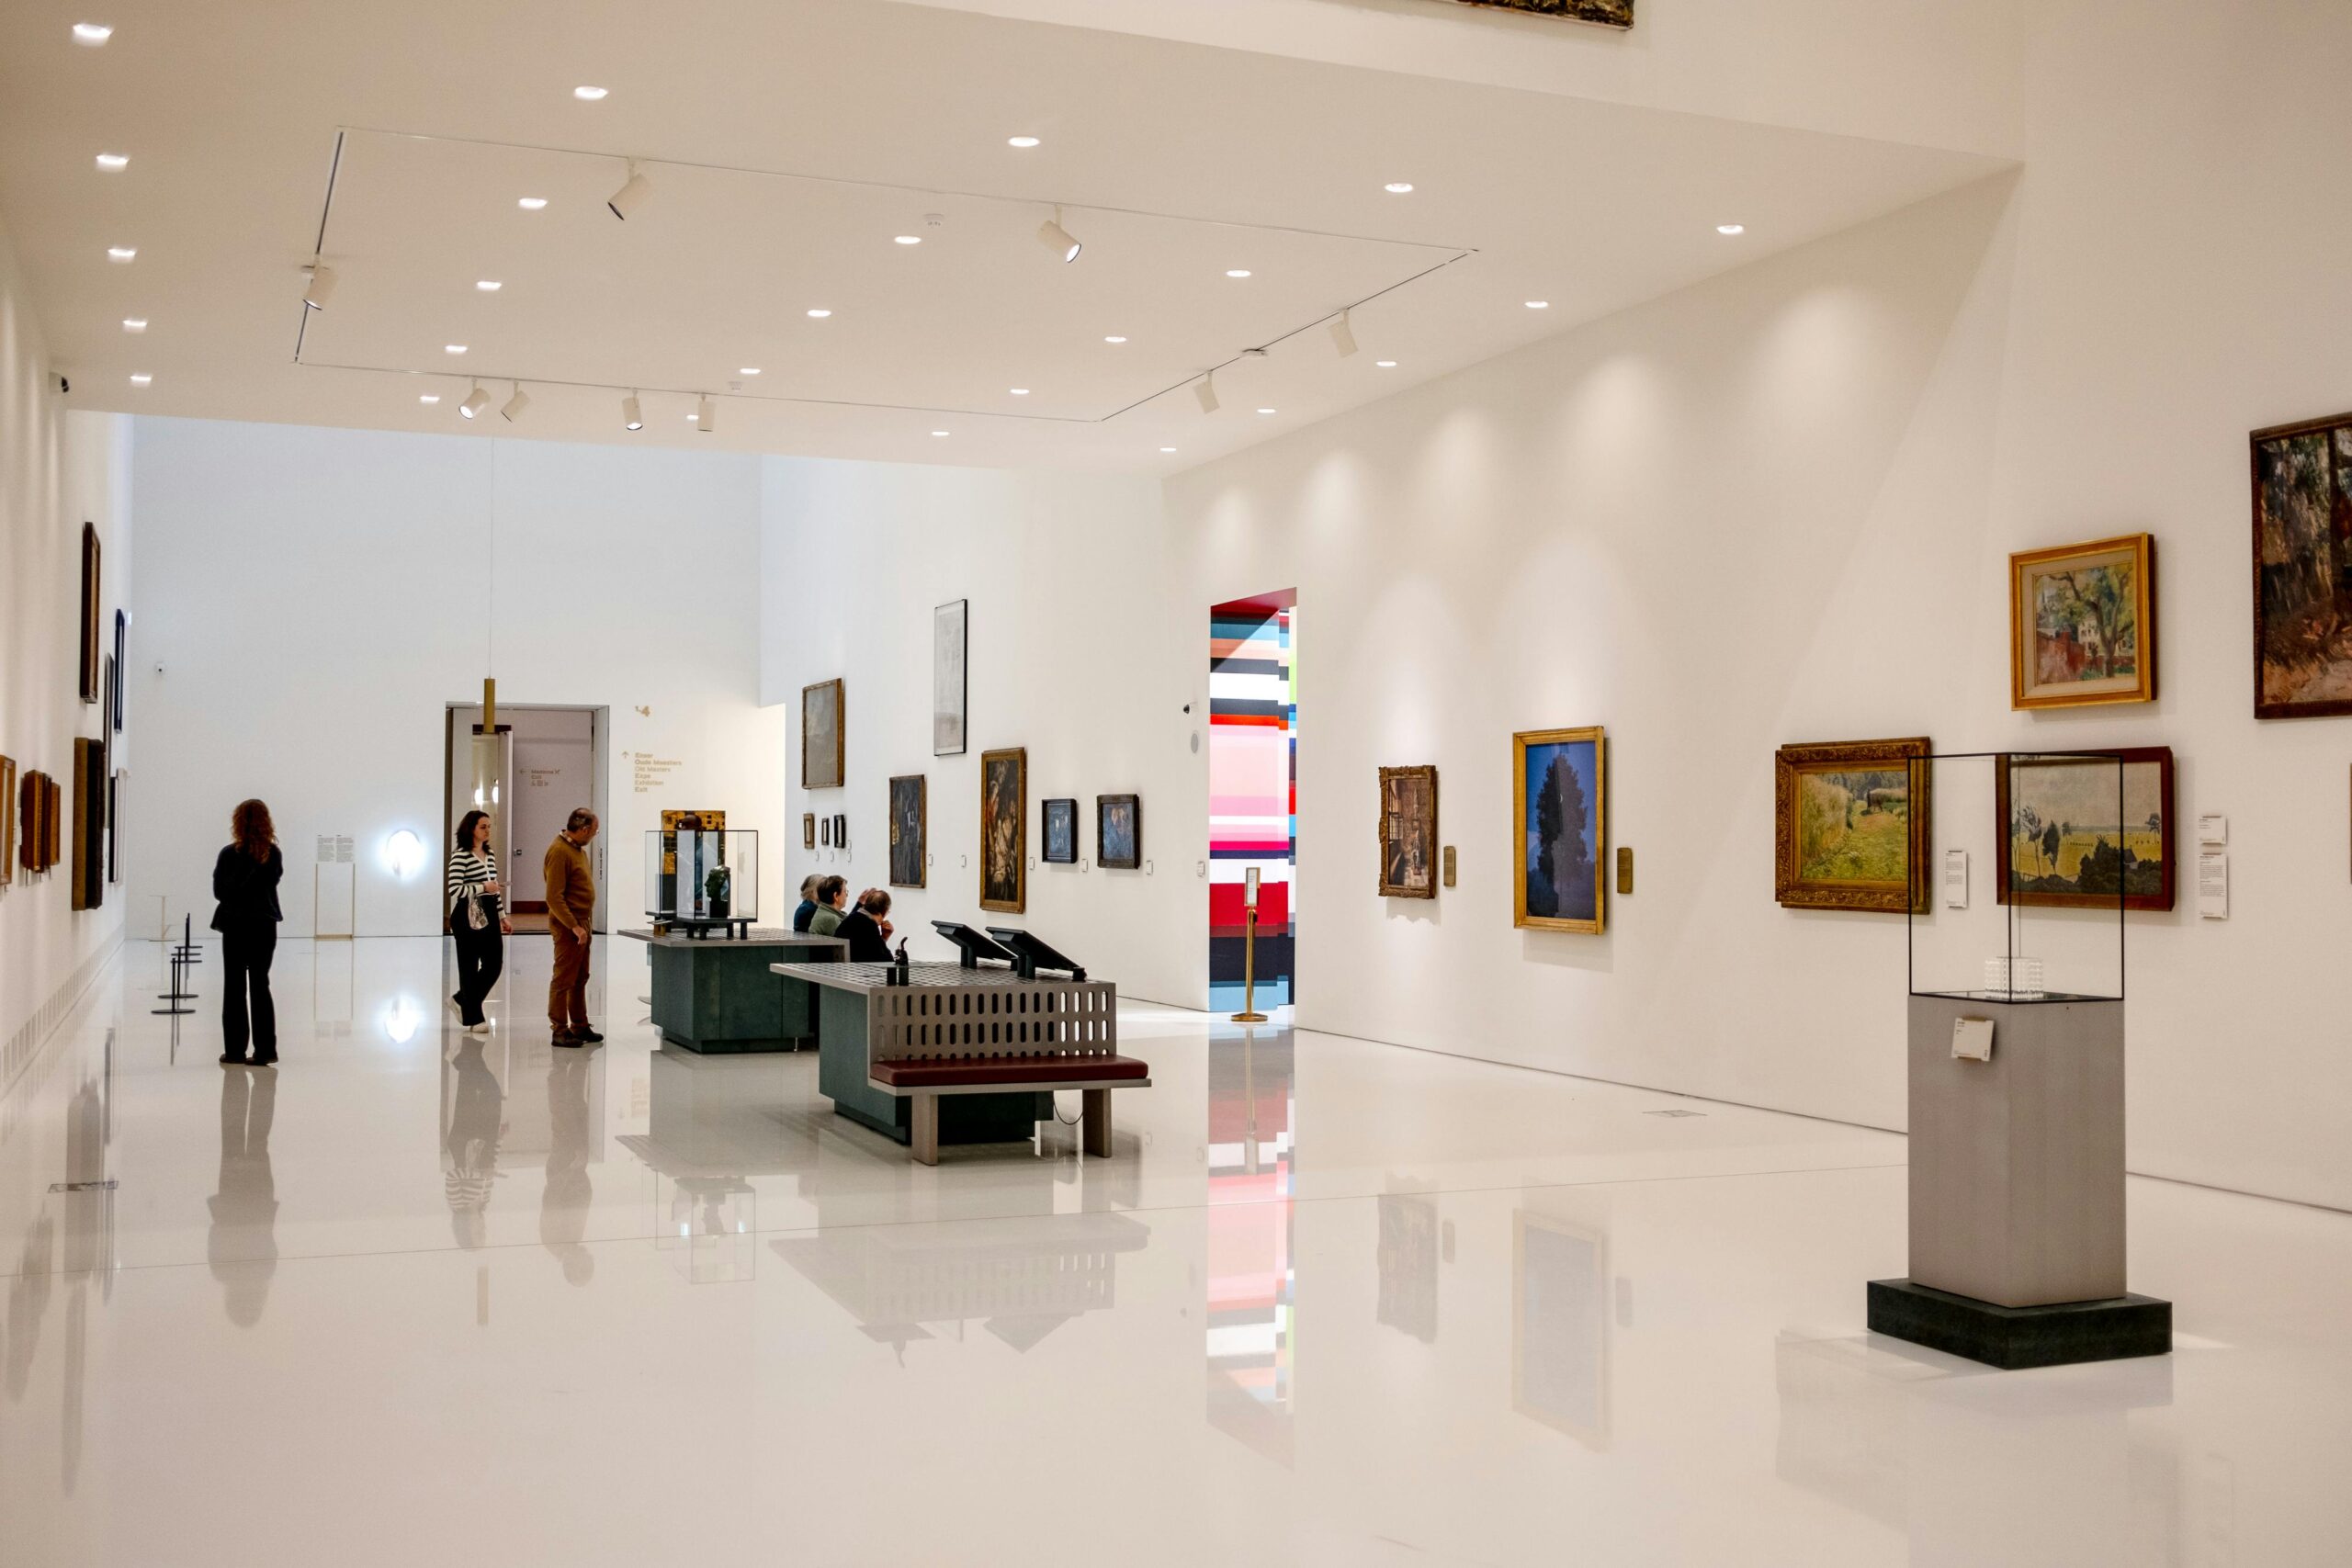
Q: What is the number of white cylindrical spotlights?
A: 9